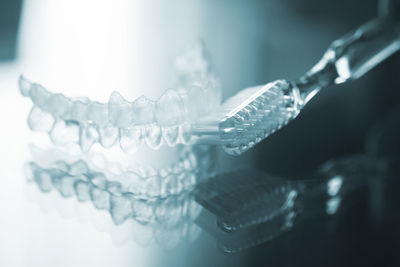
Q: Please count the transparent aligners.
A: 2